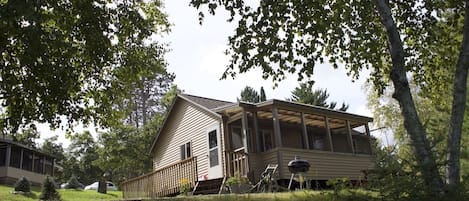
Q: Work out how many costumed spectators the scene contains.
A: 0